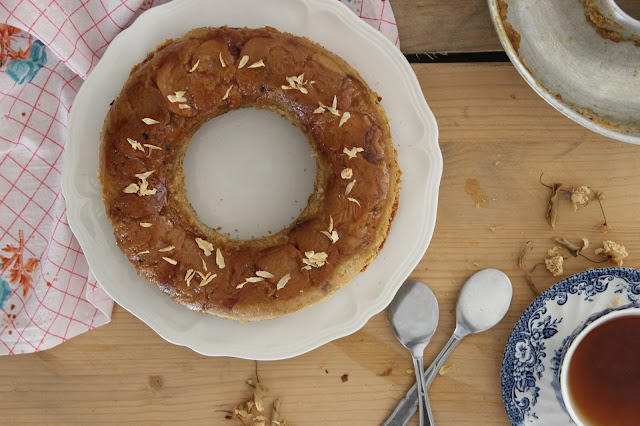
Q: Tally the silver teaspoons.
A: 2